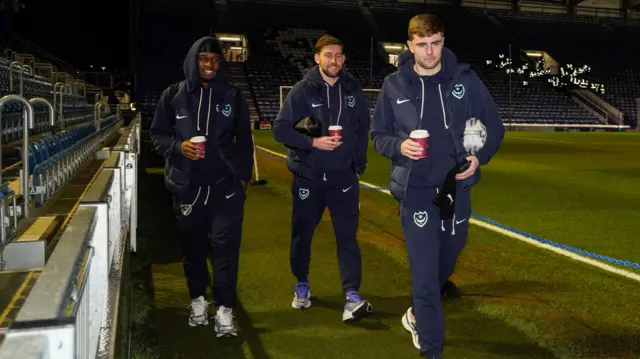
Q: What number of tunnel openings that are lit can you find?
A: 3